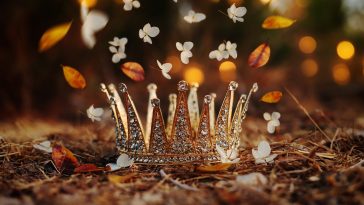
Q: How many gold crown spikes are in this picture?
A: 14